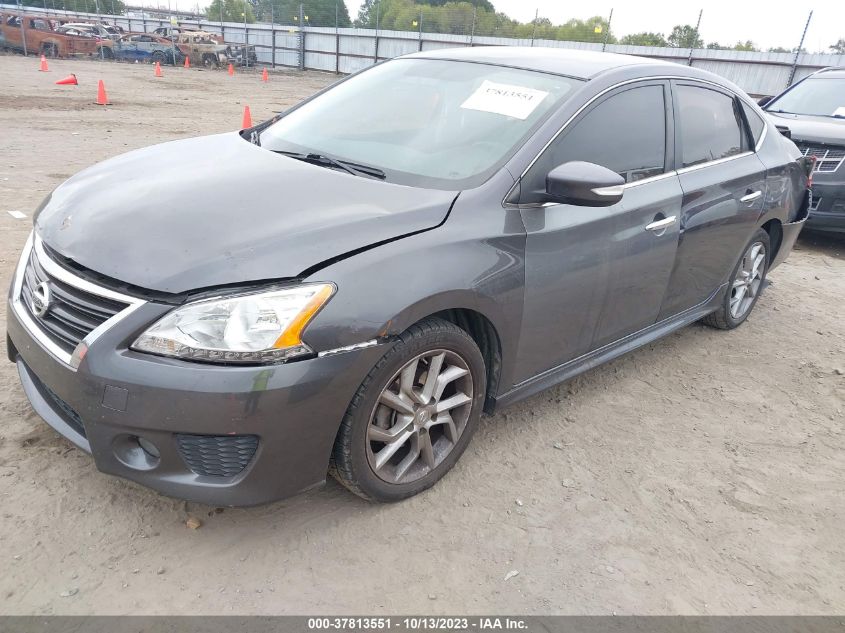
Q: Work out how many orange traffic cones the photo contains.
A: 8